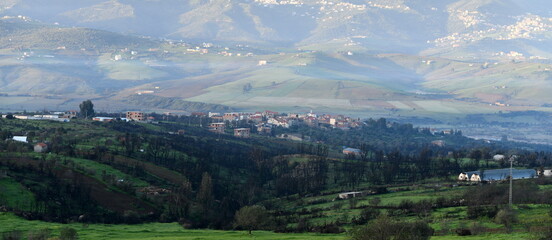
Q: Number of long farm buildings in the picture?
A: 2